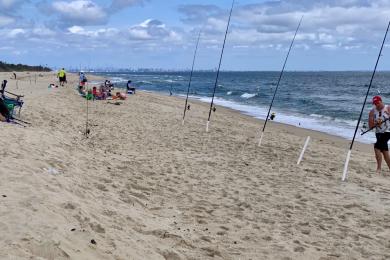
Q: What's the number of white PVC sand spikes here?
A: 5